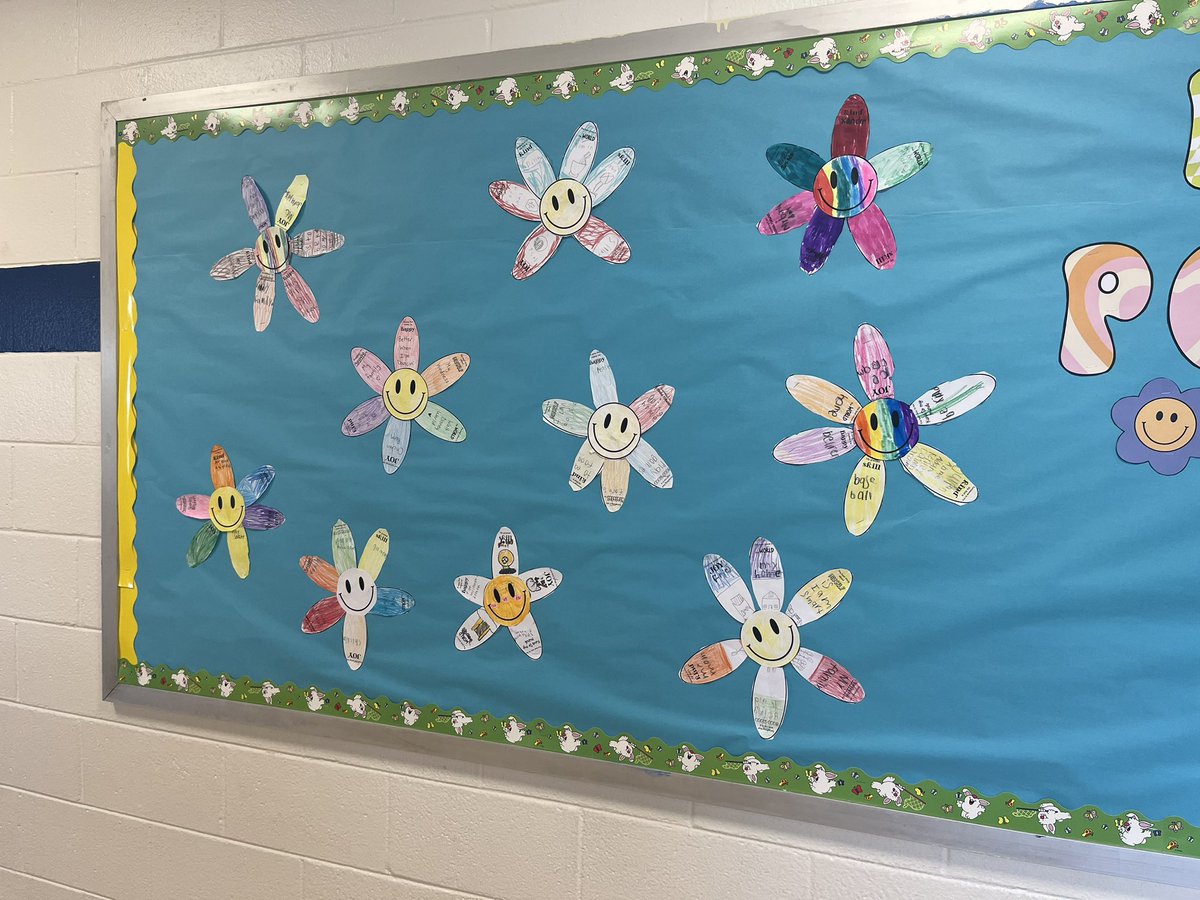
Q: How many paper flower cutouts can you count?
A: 11